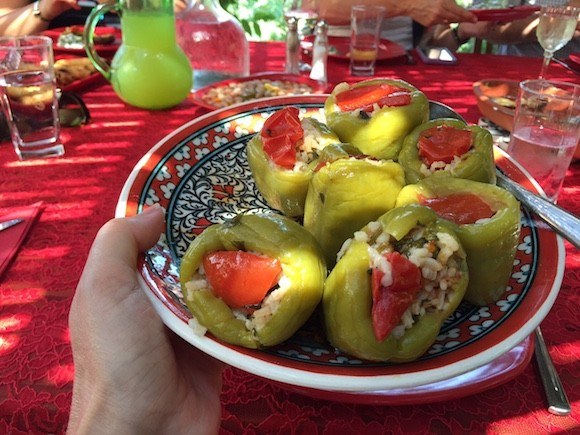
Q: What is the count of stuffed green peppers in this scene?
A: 7